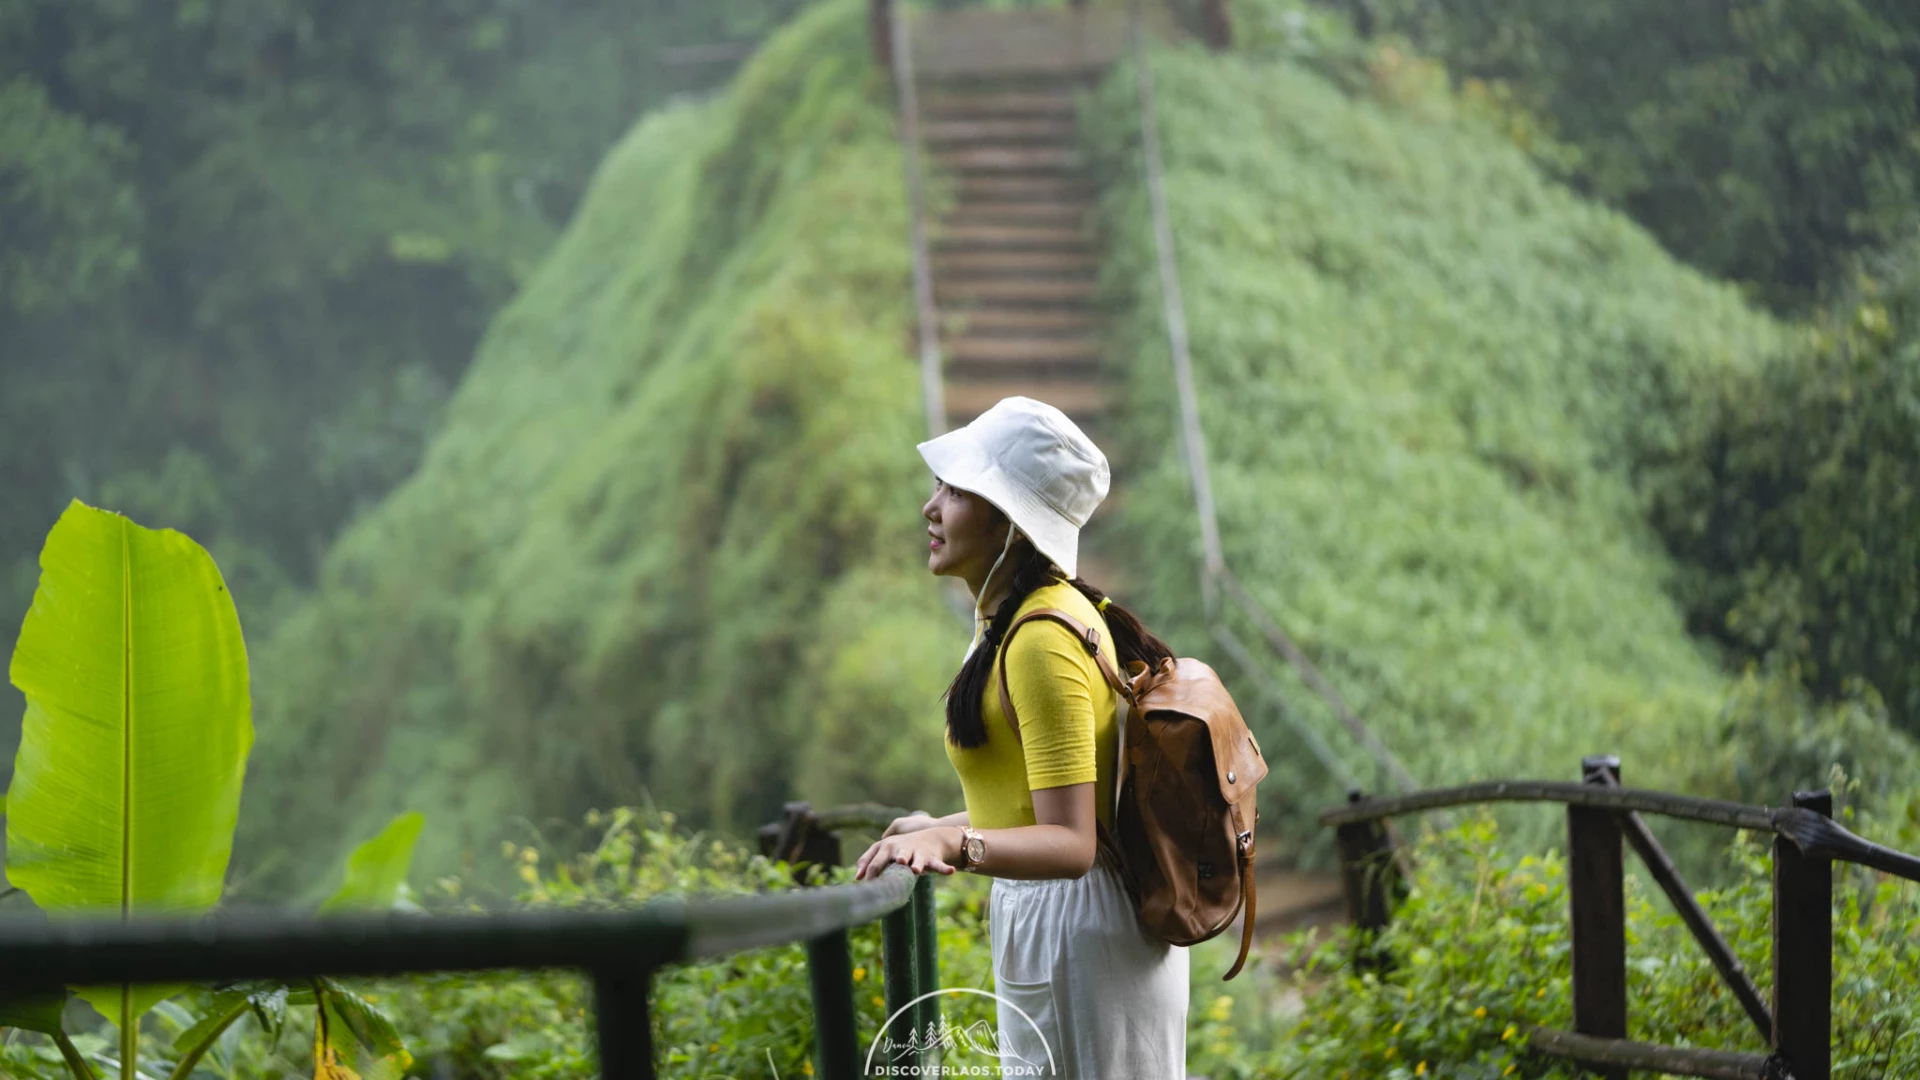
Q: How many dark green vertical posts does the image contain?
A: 4